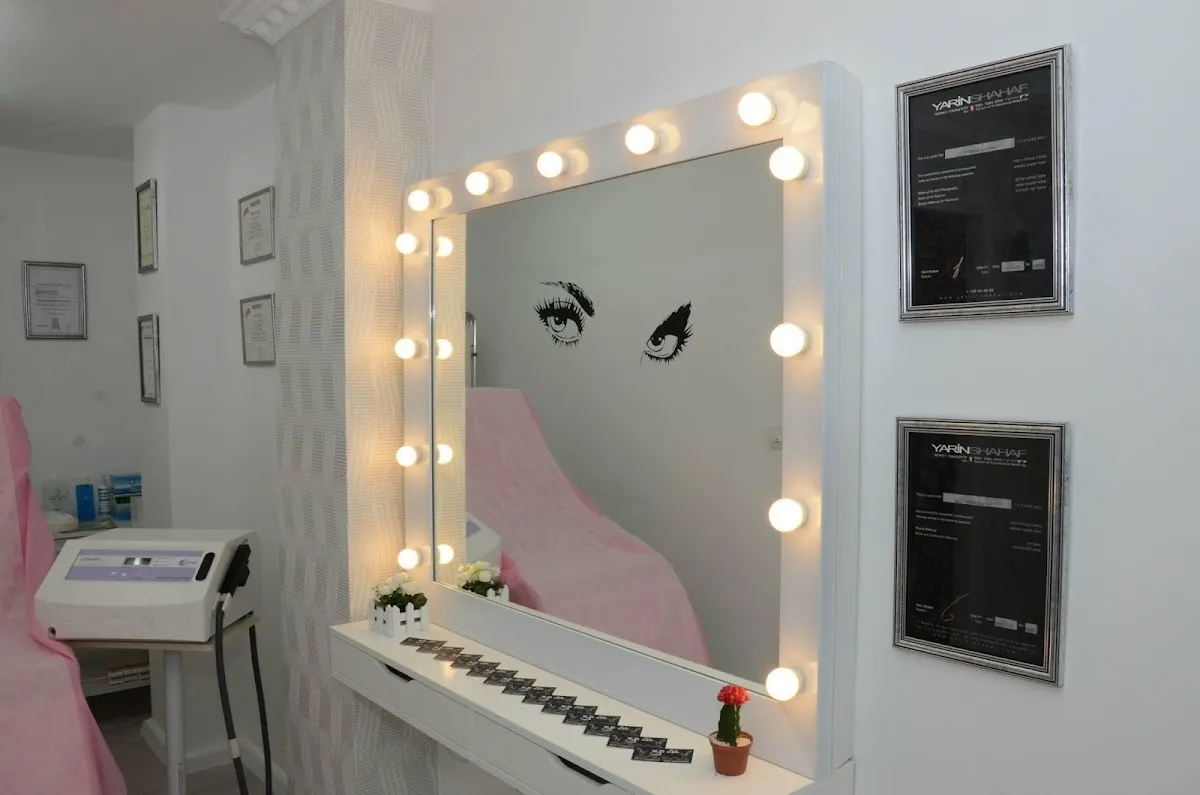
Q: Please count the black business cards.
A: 13